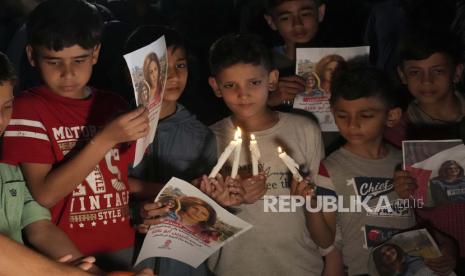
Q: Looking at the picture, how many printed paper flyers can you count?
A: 5